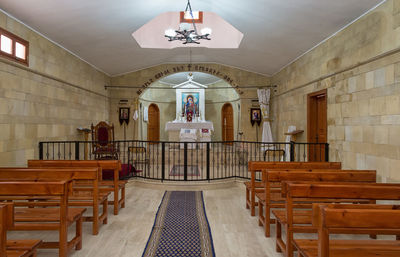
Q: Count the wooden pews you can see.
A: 8